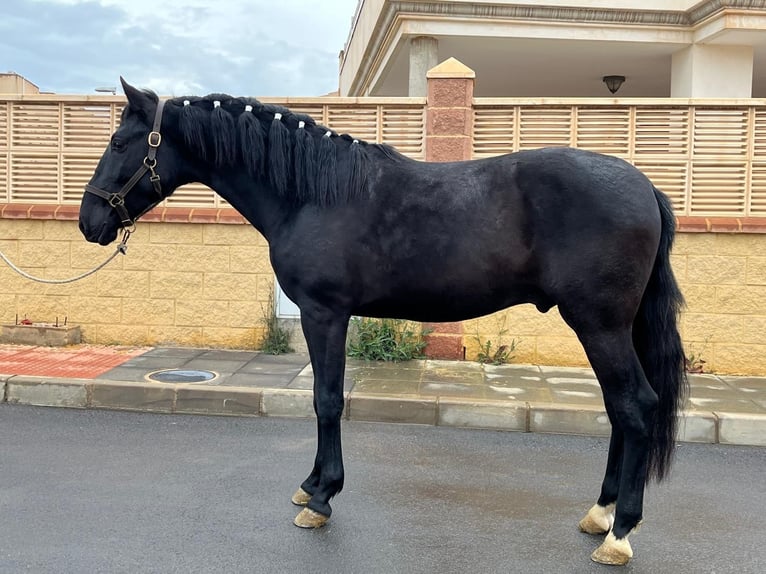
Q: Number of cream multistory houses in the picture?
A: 1